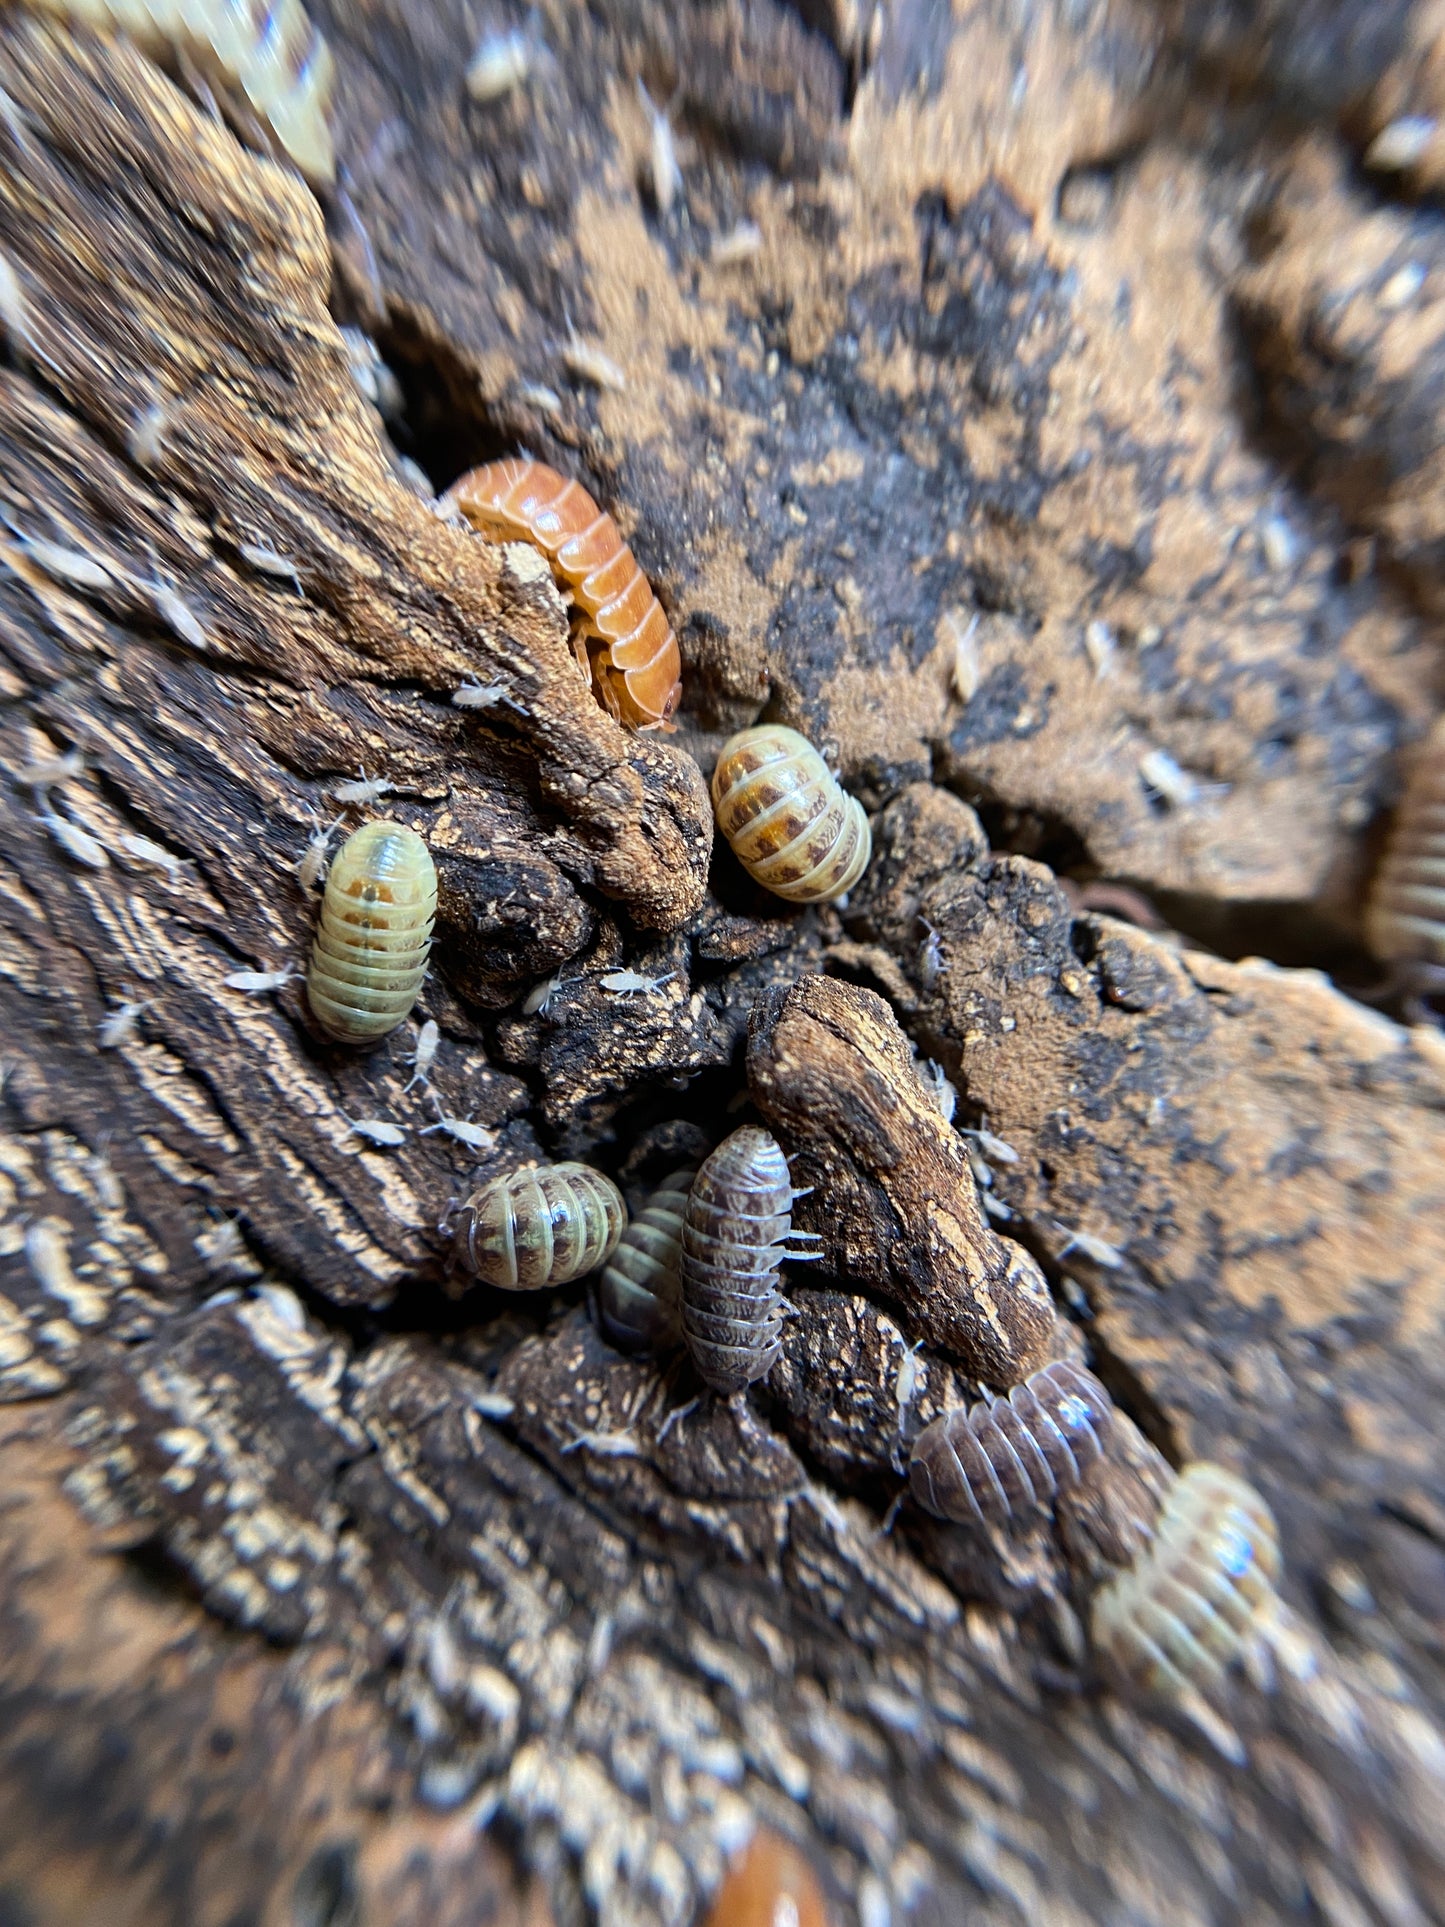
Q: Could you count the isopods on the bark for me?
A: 11